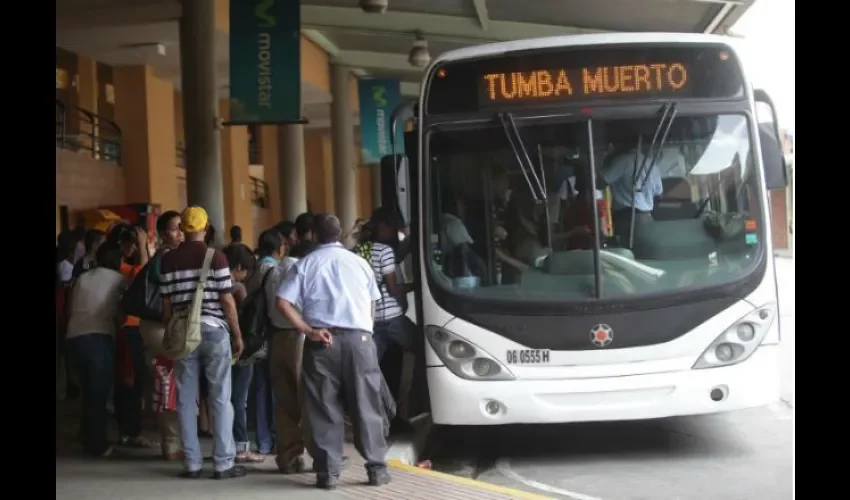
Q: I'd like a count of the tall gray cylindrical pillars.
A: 3